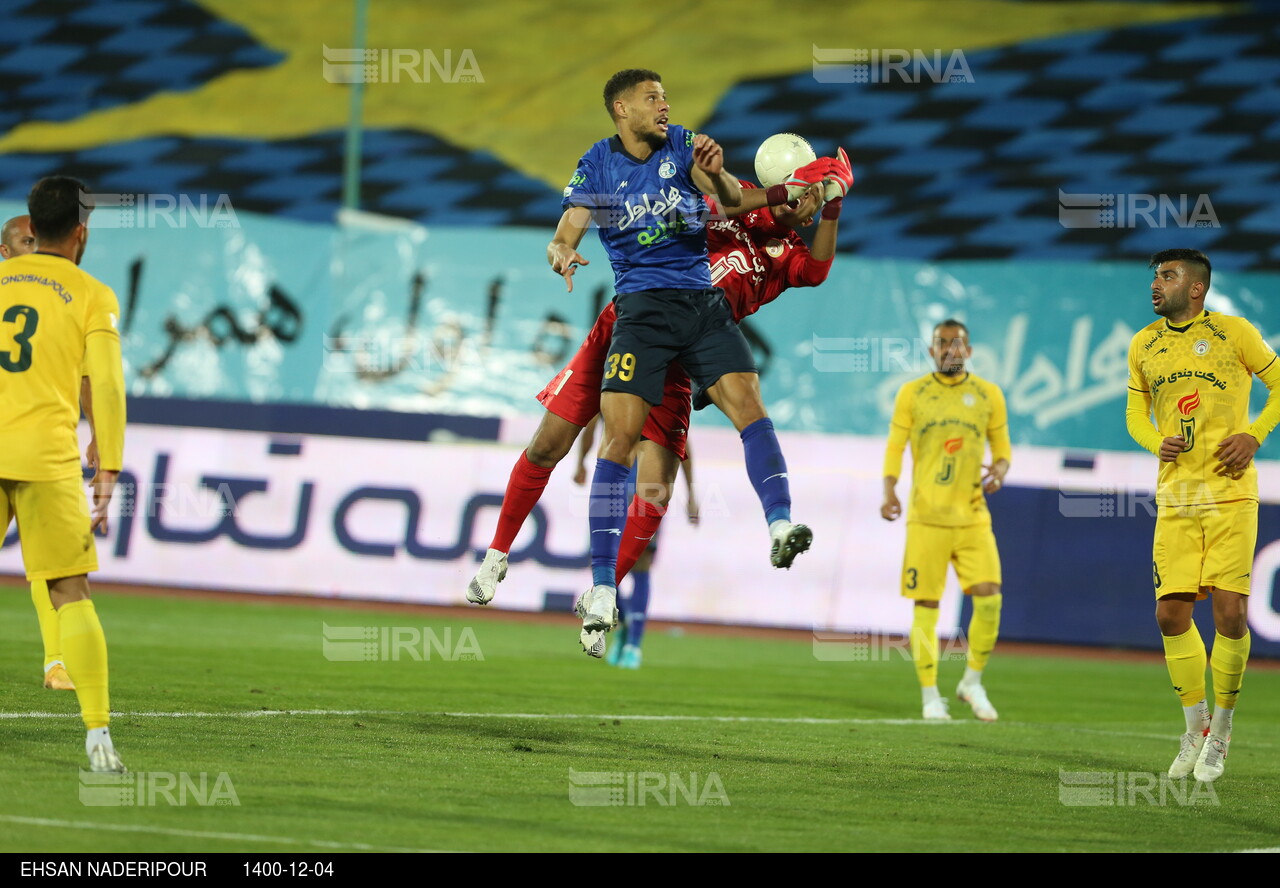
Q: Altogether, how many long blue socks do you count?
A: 4